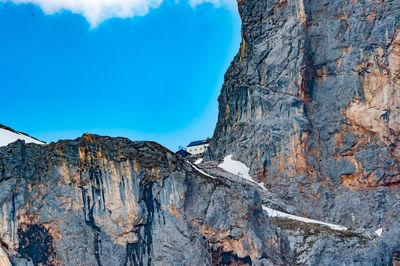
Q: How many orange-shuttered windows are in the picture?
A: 3